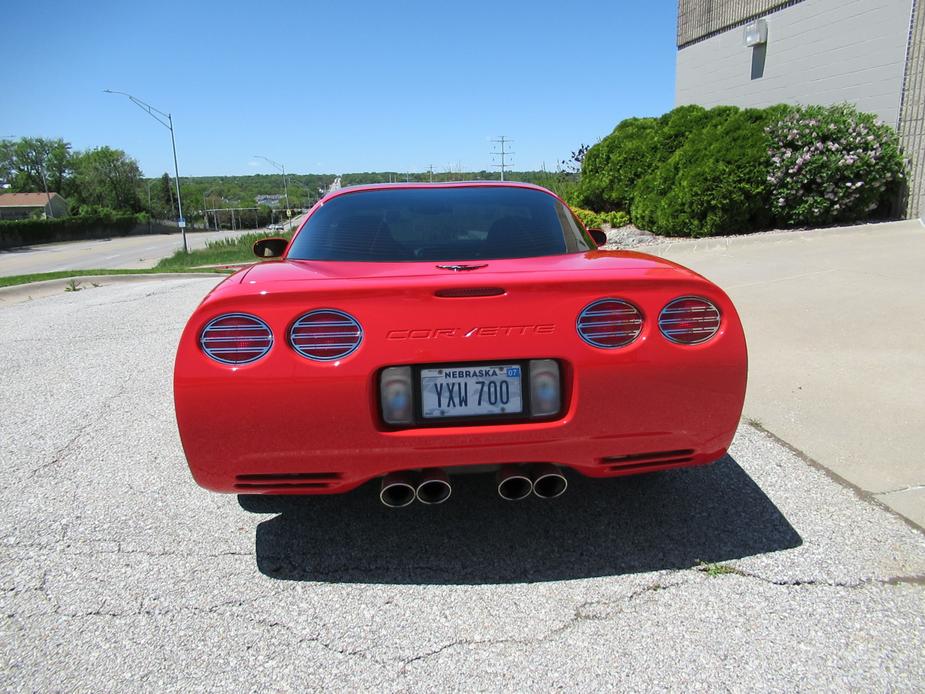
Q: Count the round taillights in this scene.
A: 4